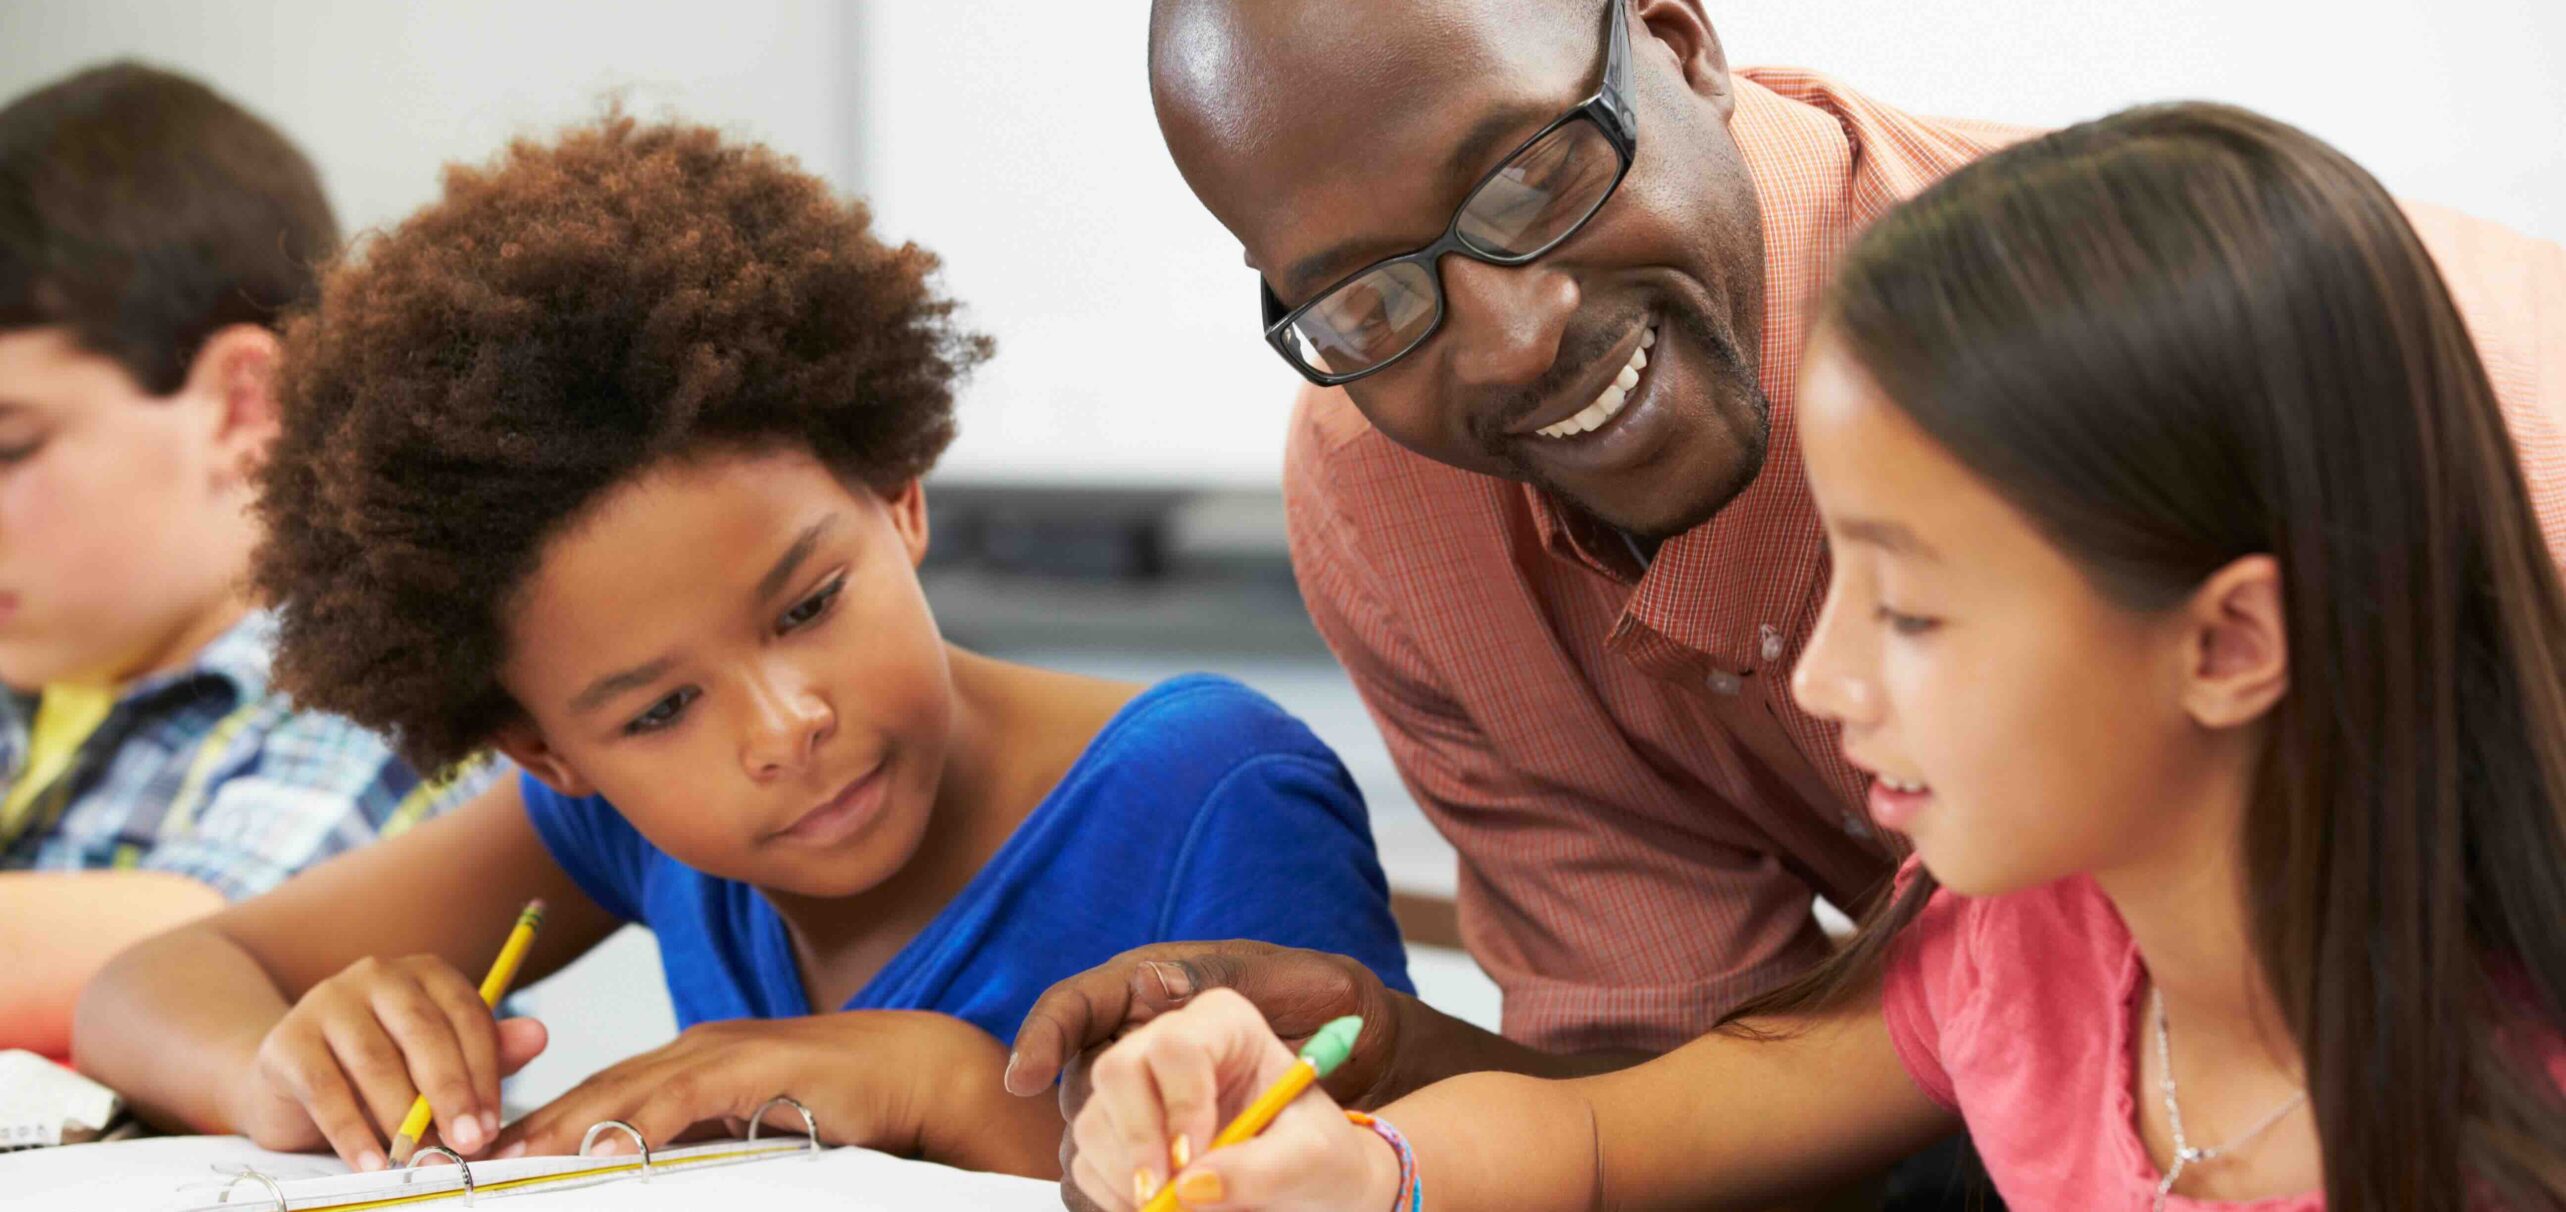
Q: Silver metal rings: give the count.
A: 4